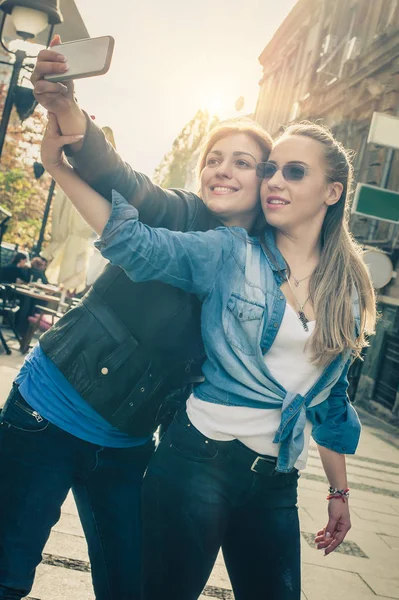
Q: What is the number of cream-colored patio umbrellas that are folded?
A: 1